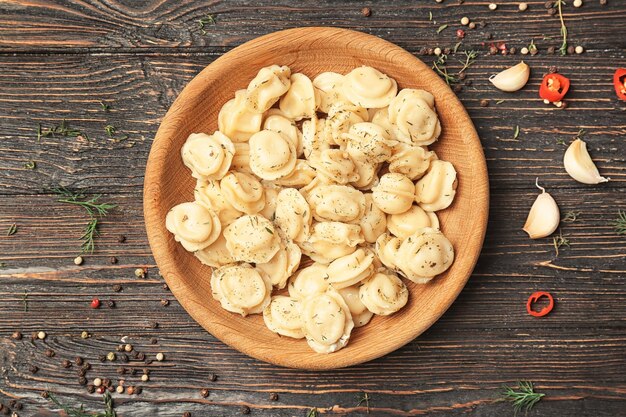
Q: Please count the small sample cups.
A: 0